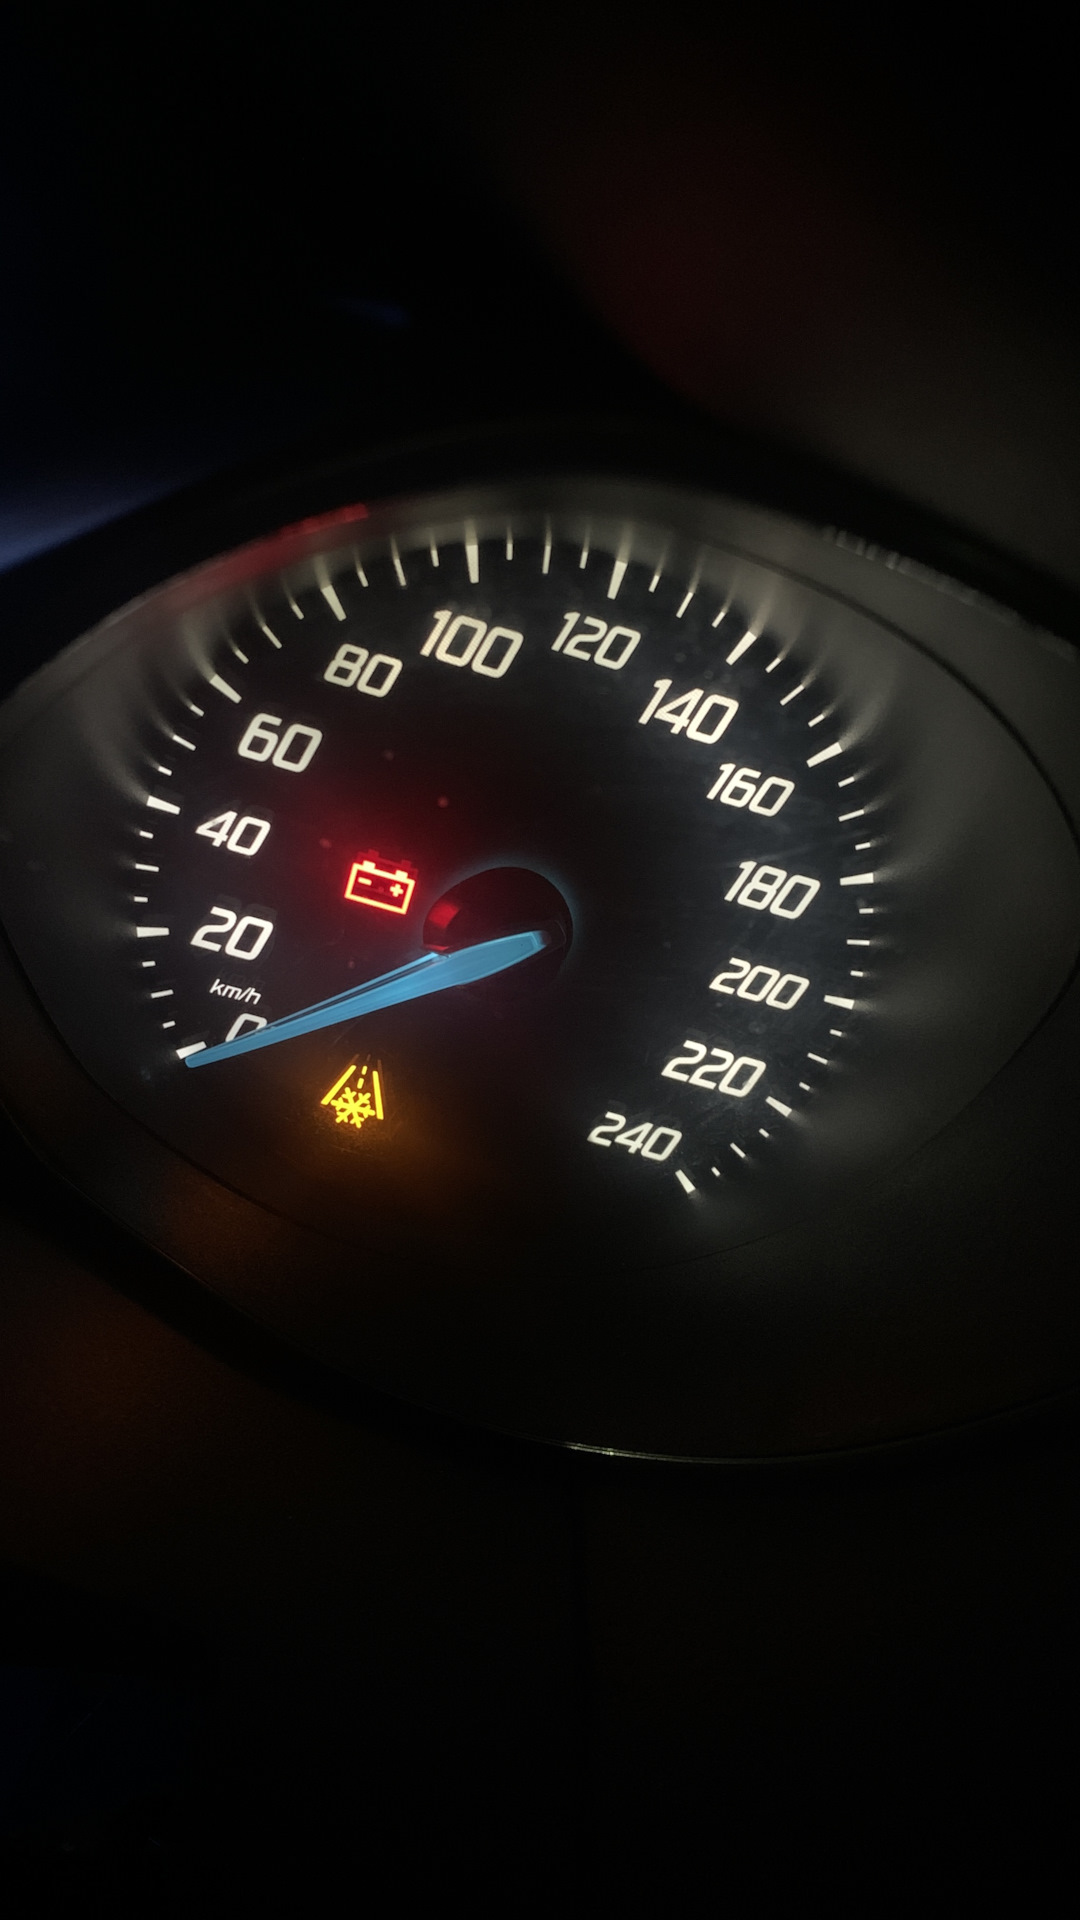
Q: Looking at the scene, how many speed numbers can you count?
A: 13